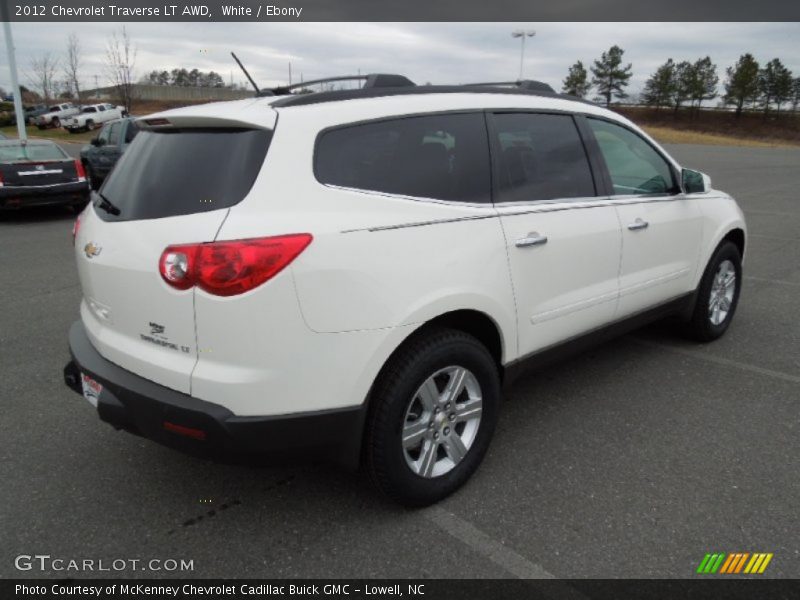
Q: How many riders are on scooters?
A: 0